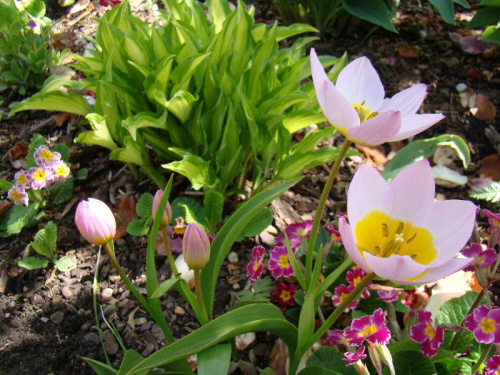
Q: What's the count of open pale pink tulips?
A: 2